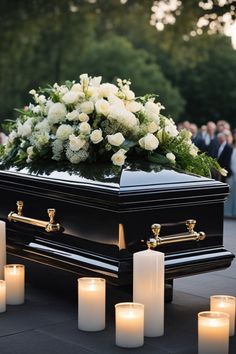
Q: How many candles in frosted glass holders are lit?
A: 6